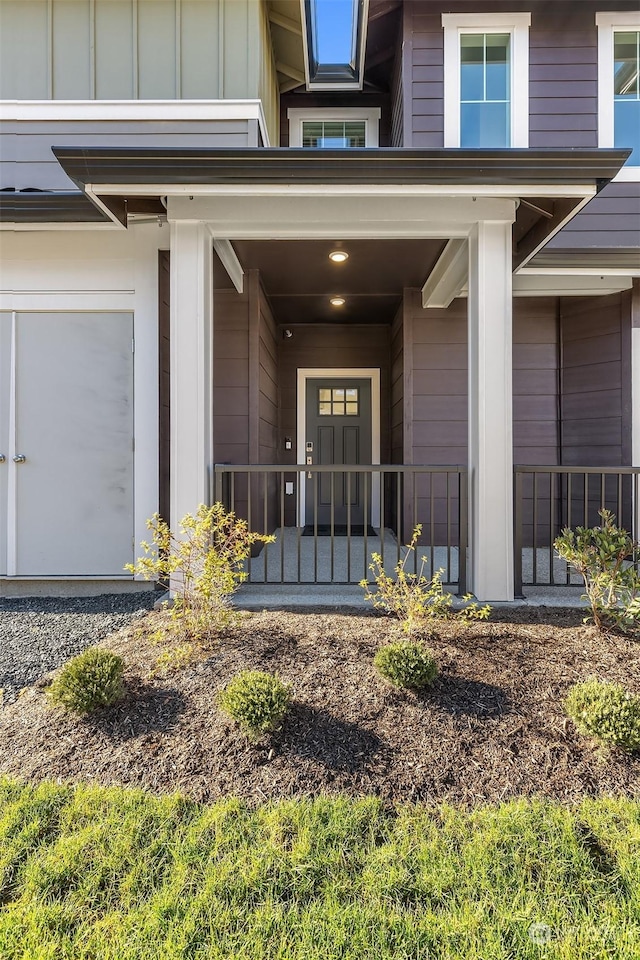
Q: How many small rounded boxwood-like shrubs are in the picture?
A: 4